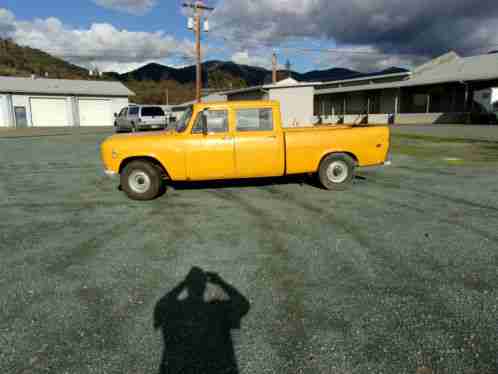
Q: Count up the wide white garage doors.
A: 2